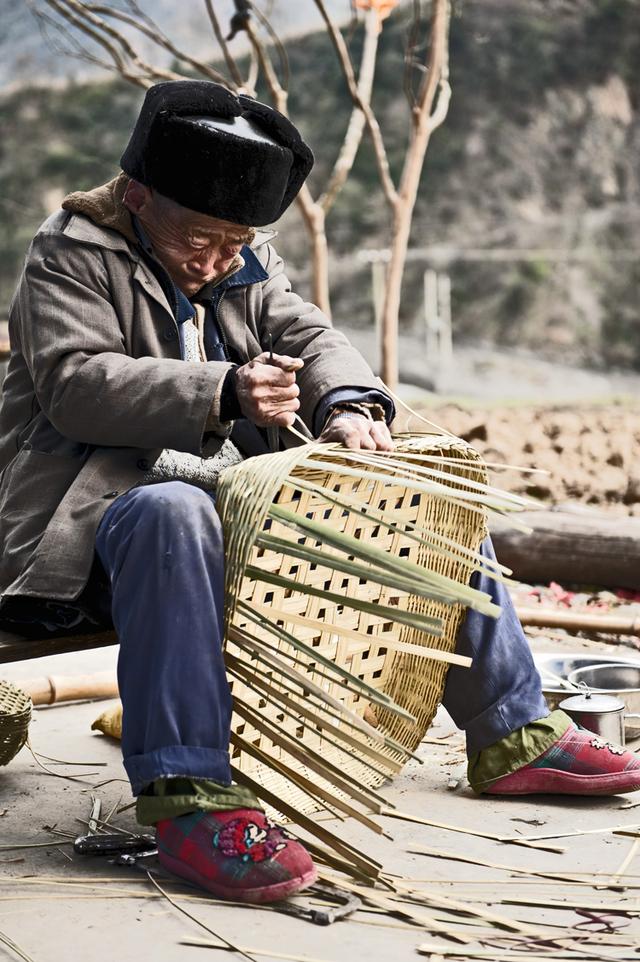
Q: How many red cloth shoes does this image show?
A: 2